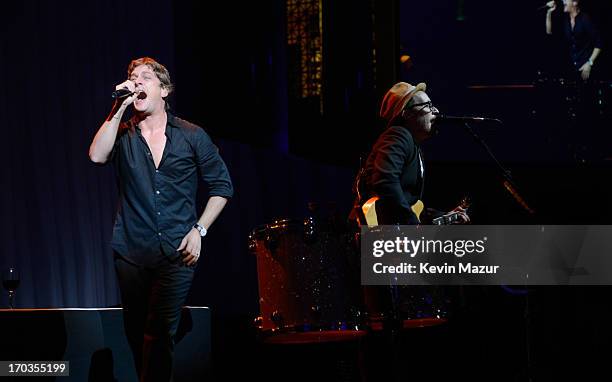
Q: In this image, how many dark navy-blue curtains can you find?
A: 1